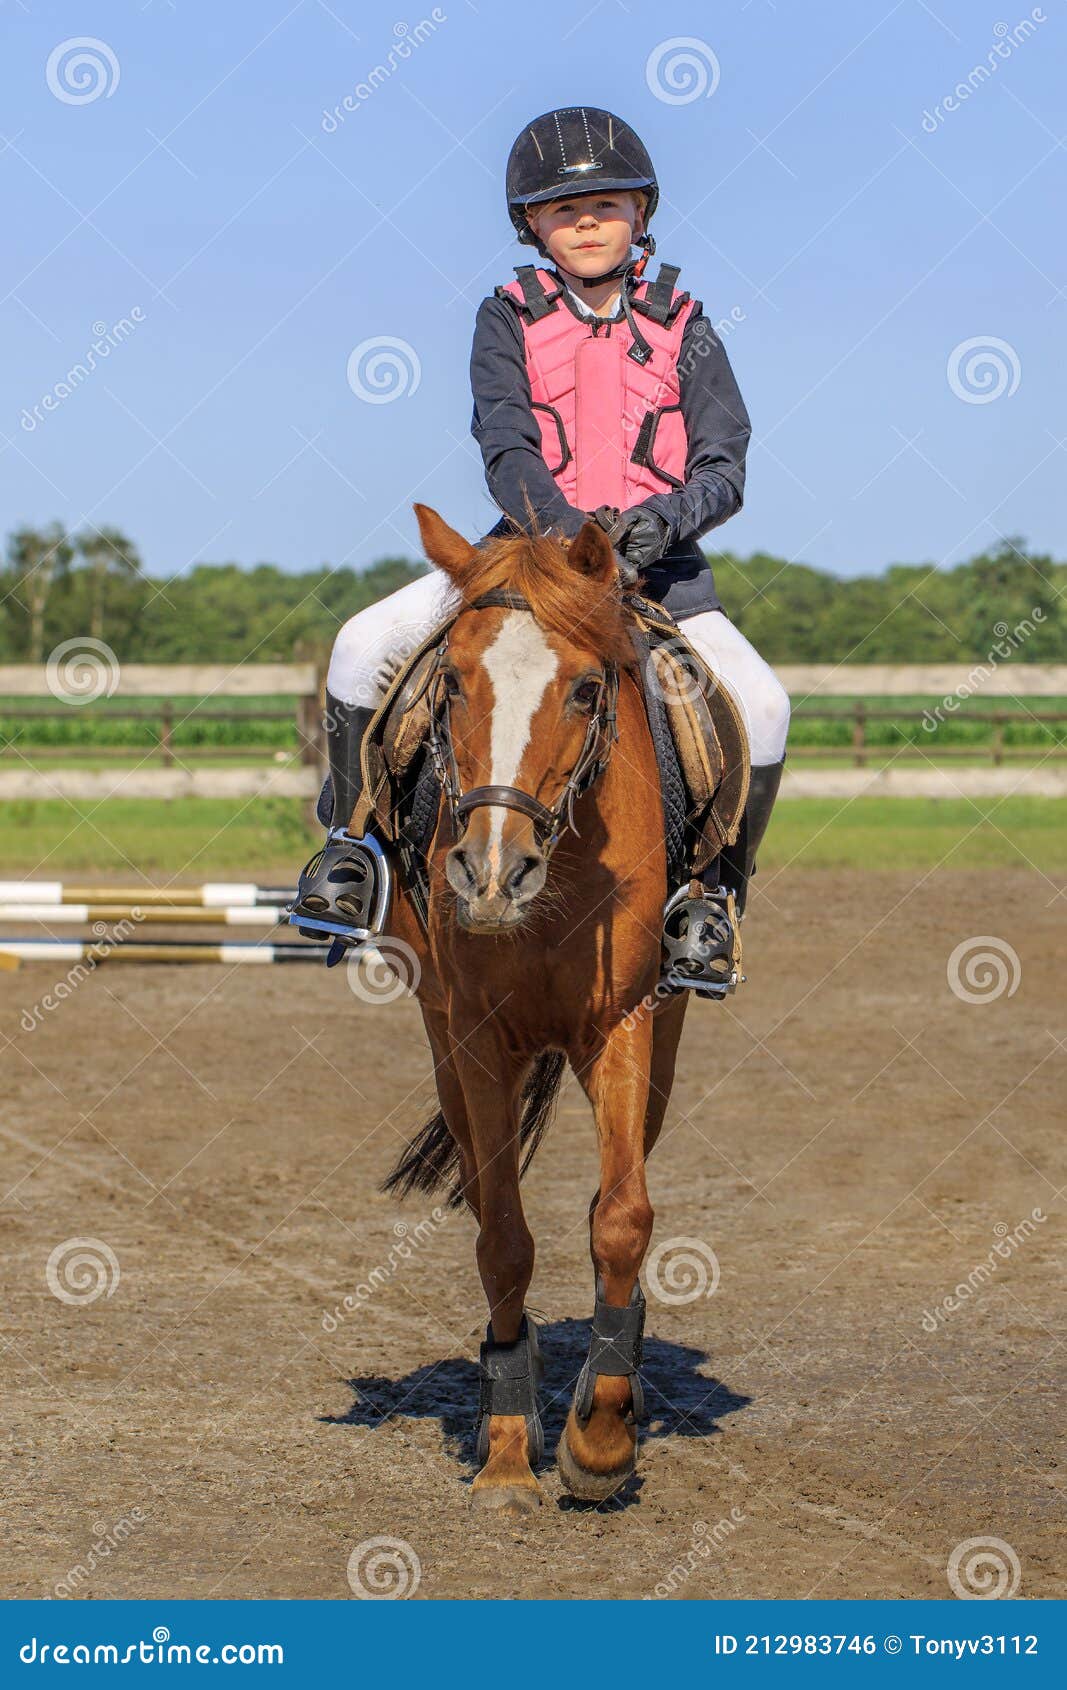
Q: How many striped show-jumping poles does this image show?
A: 3